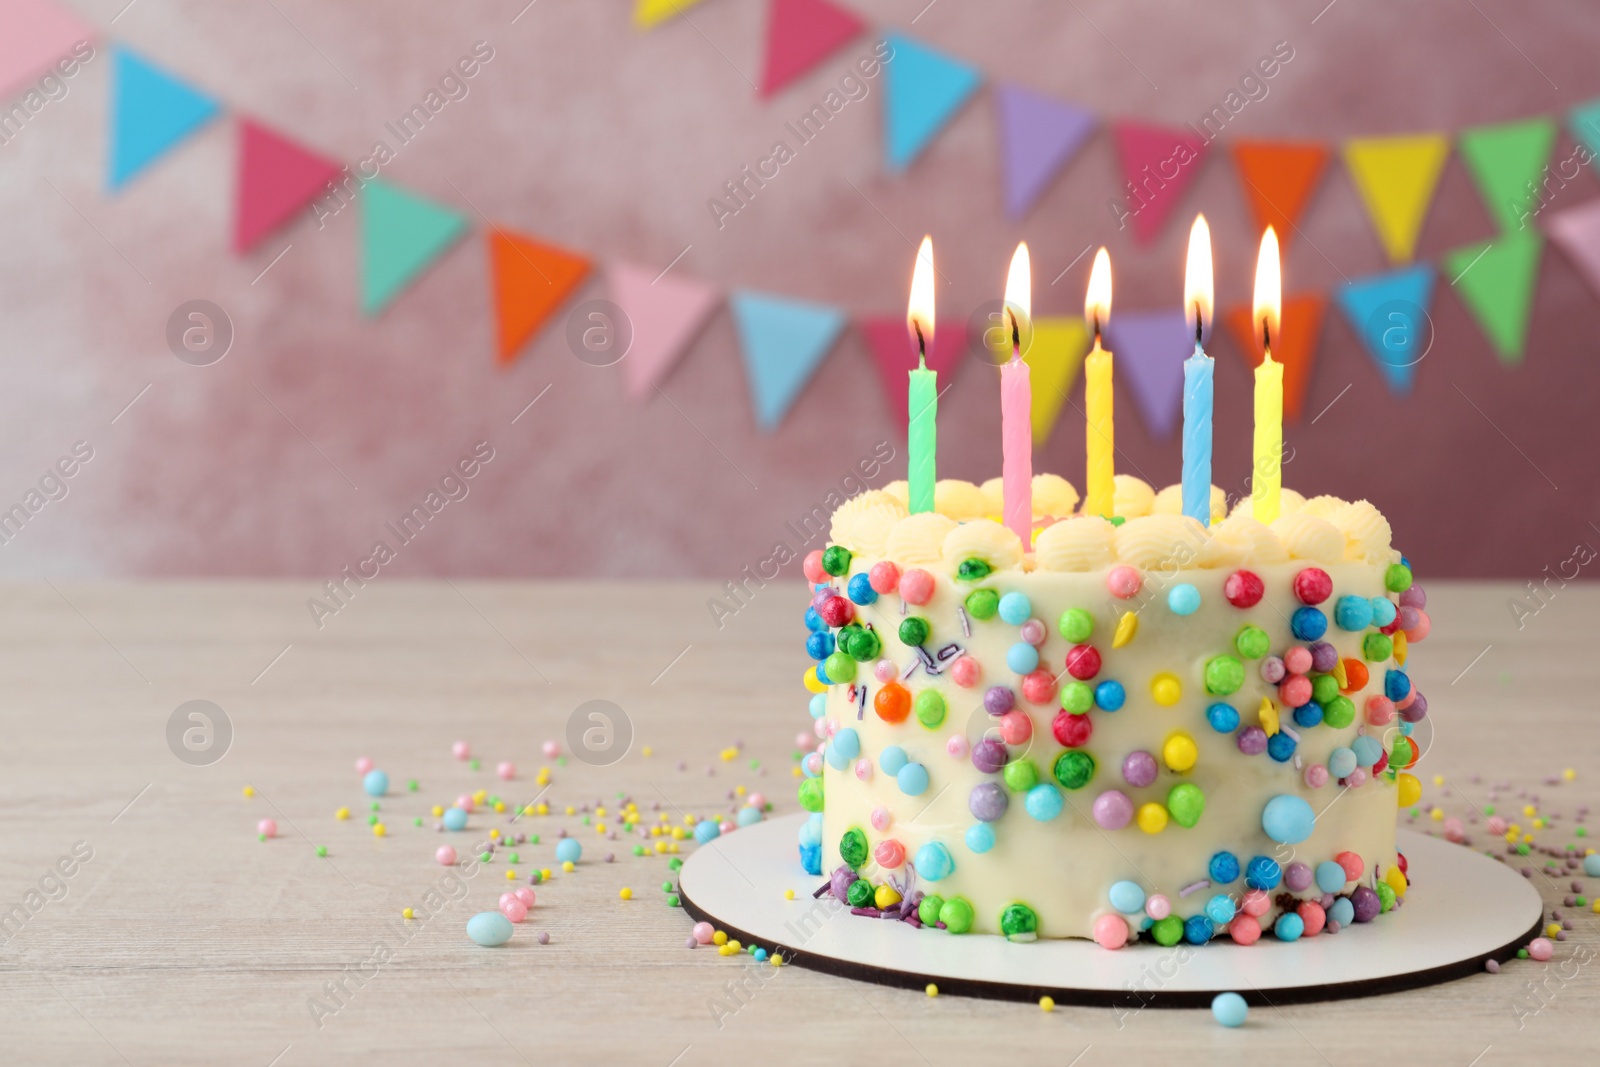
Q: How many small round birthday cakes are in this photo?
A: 1